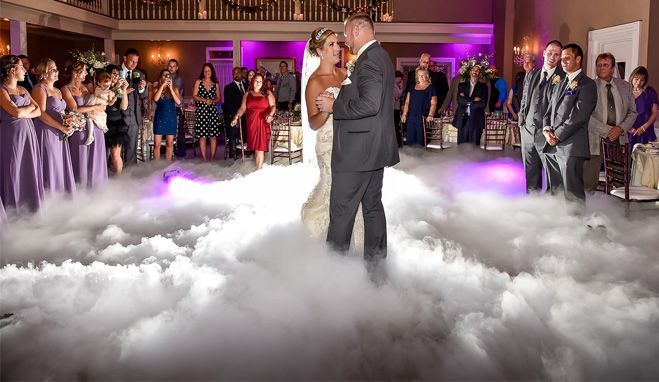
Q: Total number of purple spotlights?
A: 2